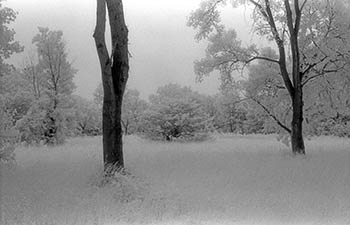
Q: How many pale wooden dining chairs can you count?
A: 0